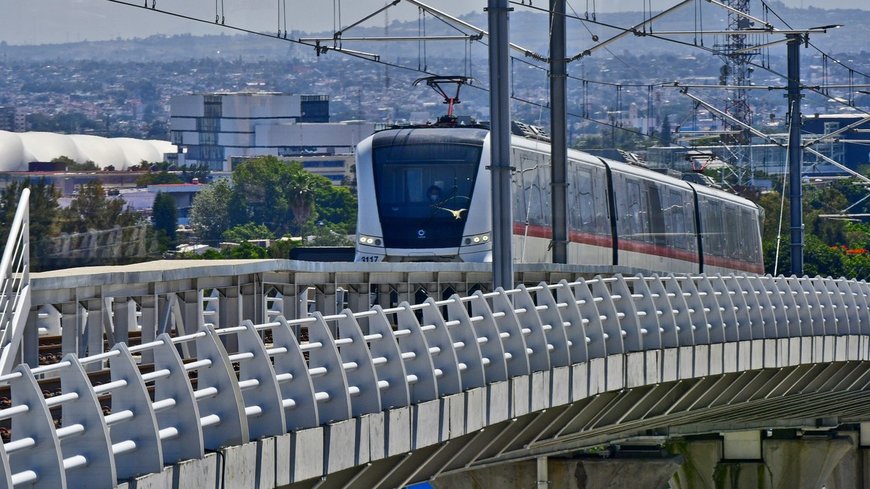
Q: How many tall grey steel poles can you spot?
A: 3